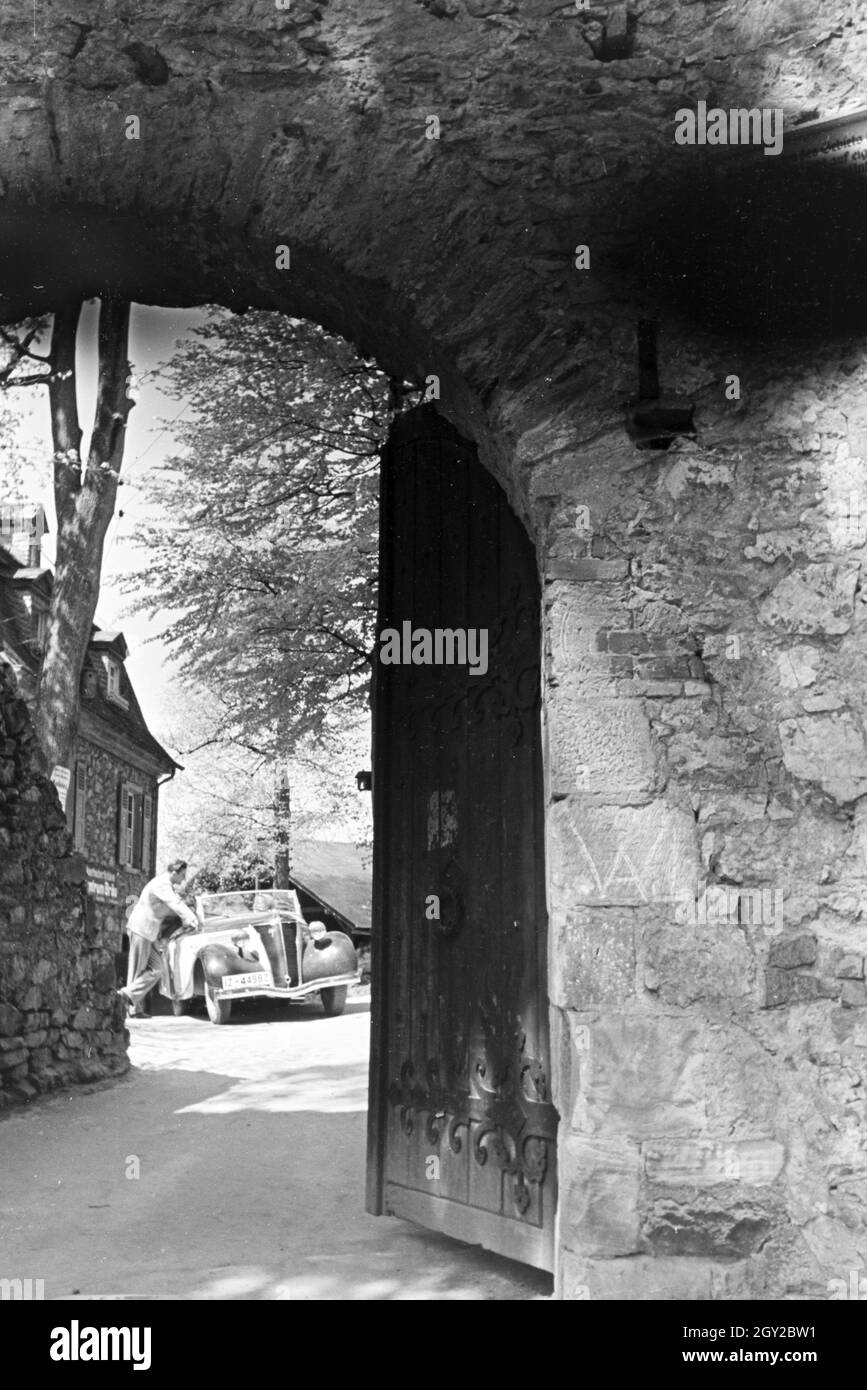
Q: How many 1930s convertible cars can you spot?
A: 1